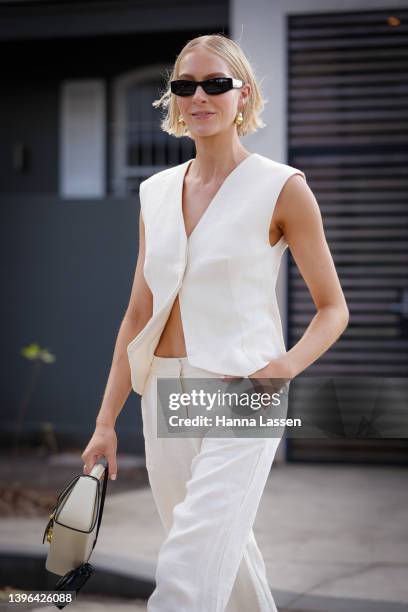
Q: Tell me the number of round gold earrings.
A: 2